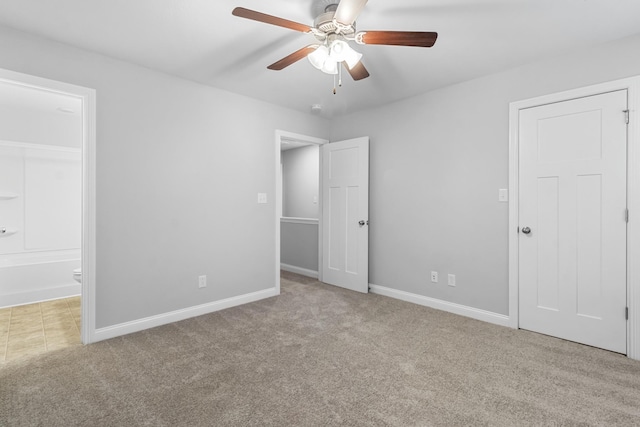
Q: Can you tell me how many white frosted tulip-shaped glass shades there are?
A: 4